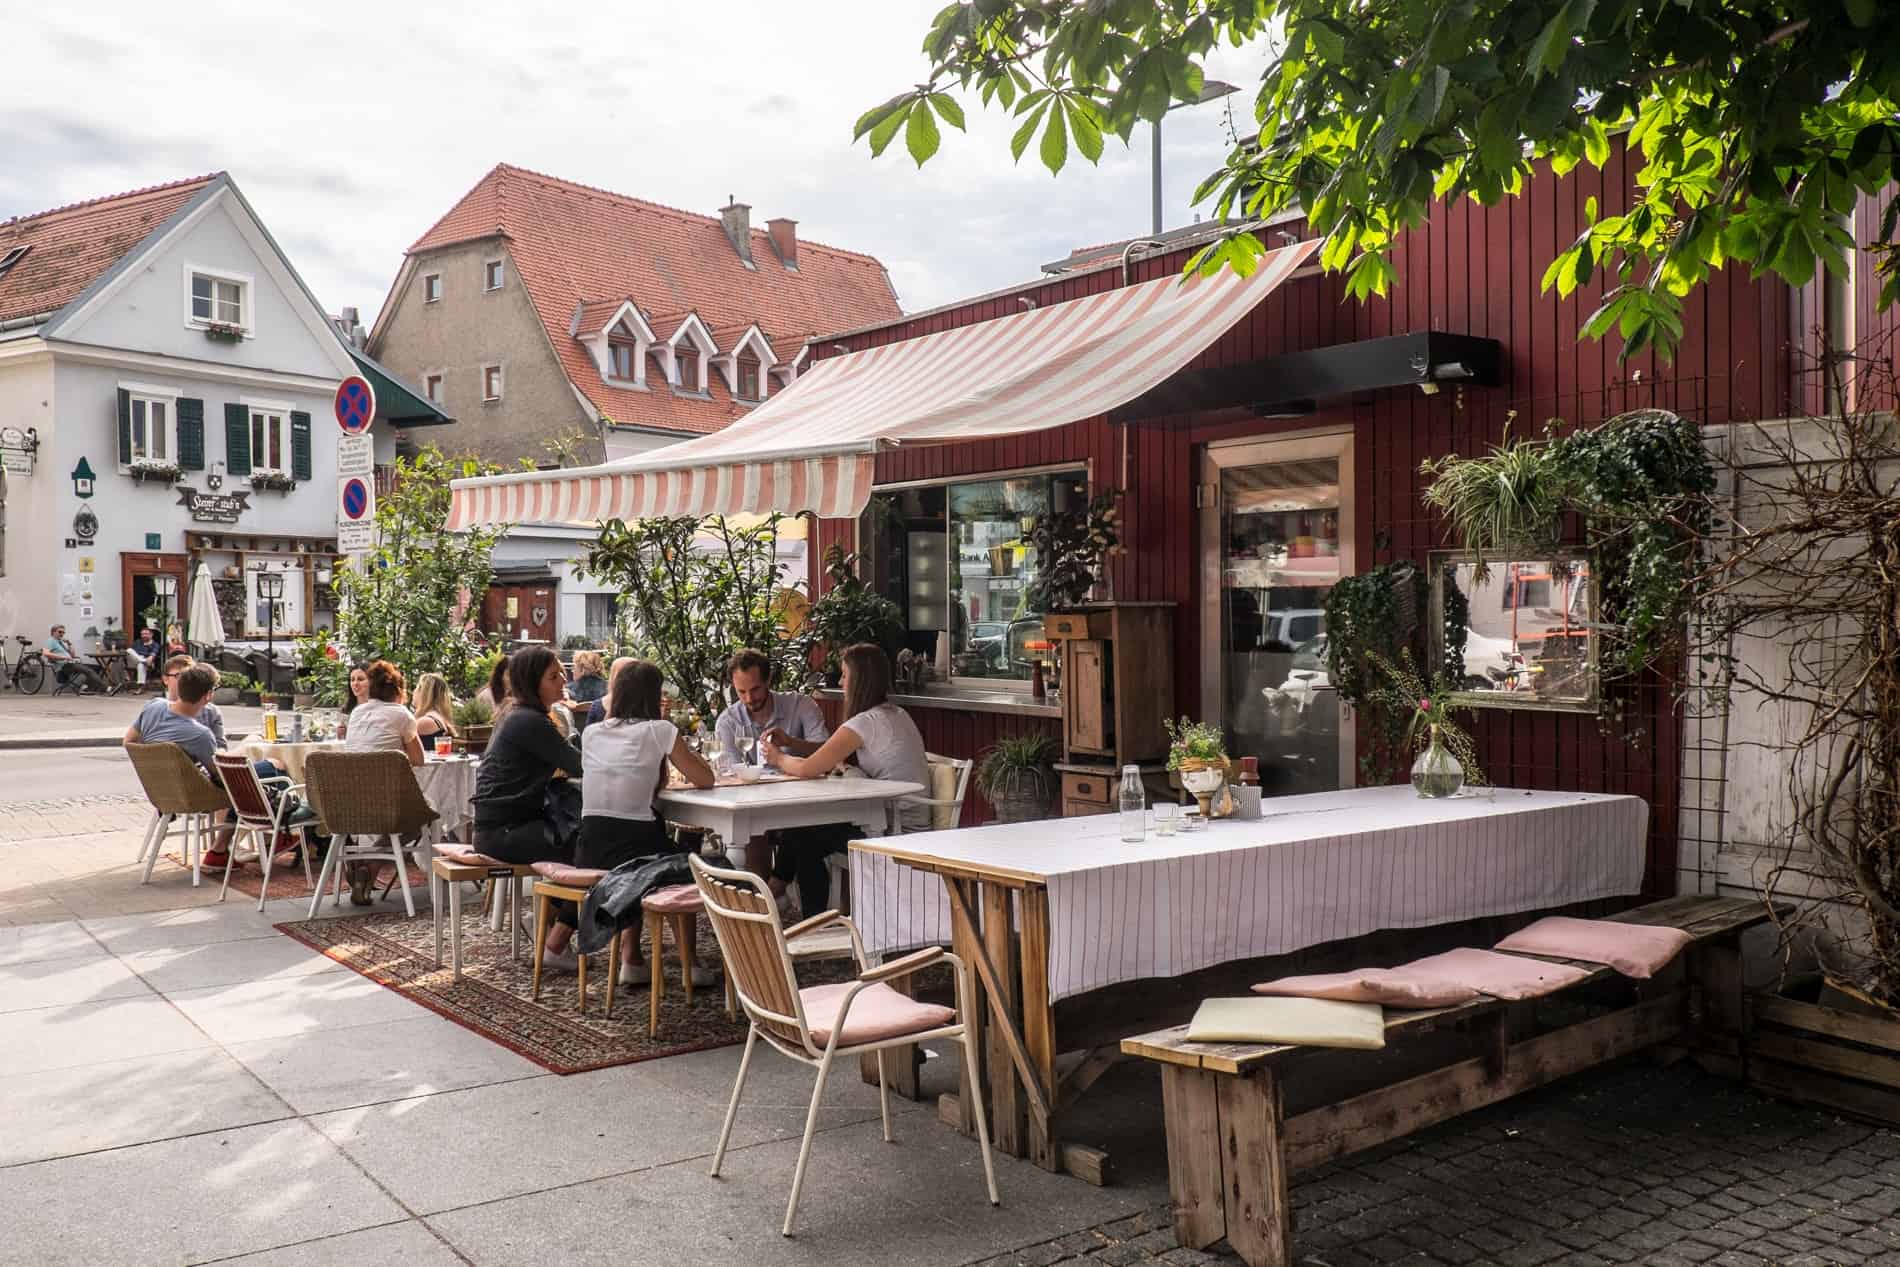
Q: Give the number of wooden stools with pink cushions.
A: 3